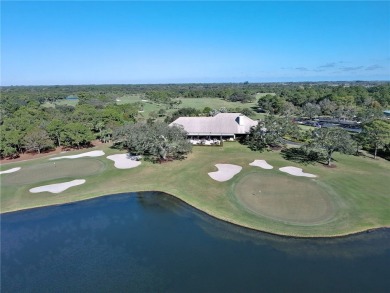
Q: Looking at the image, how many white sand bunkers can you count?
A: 7